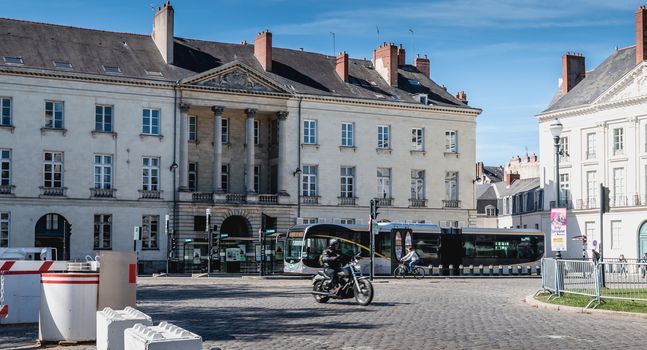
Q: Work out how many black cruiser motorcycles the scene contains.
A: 1